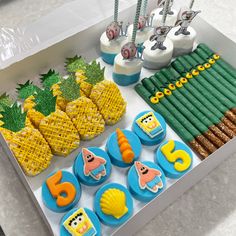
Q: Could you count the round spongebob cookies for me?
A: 2